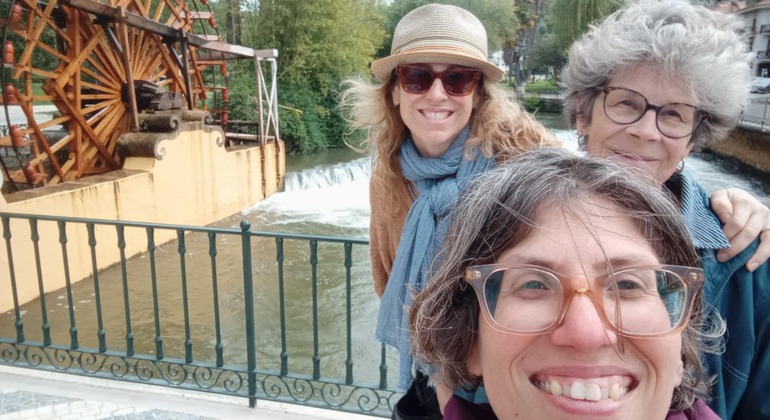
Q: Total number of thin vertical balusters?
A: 12